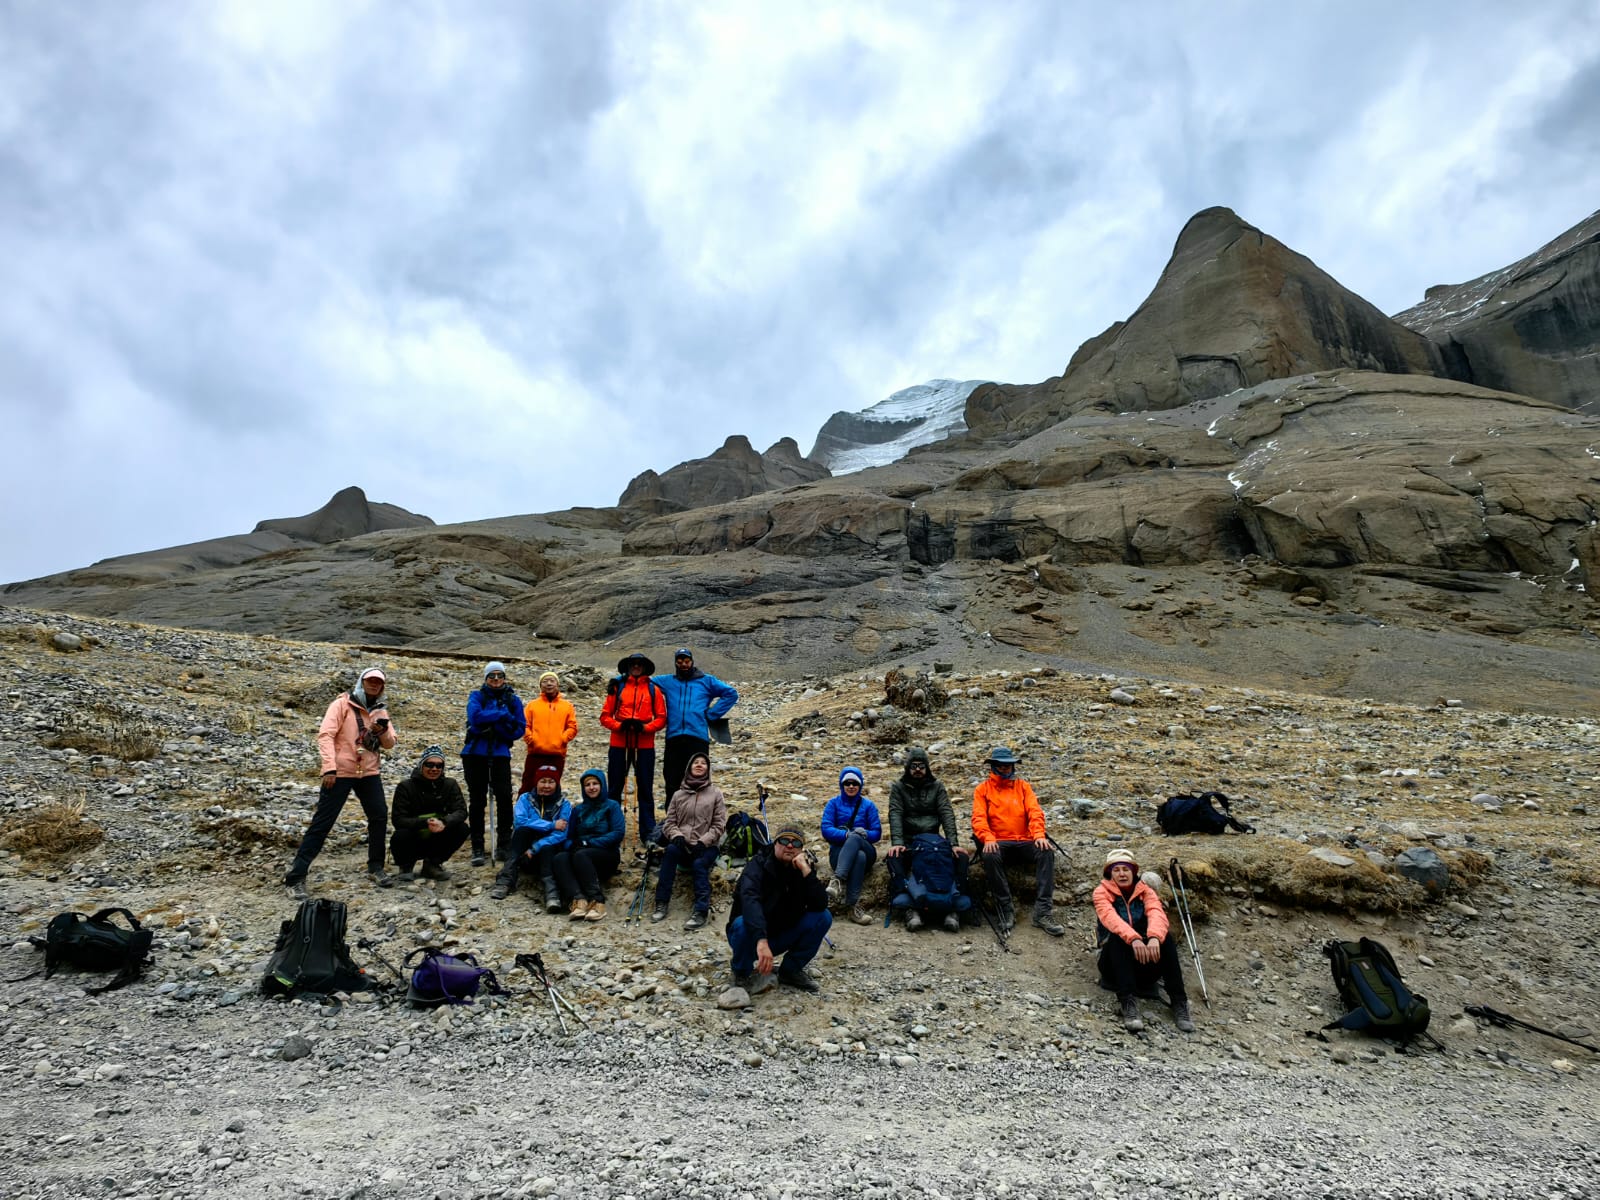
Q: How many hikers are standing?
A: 5